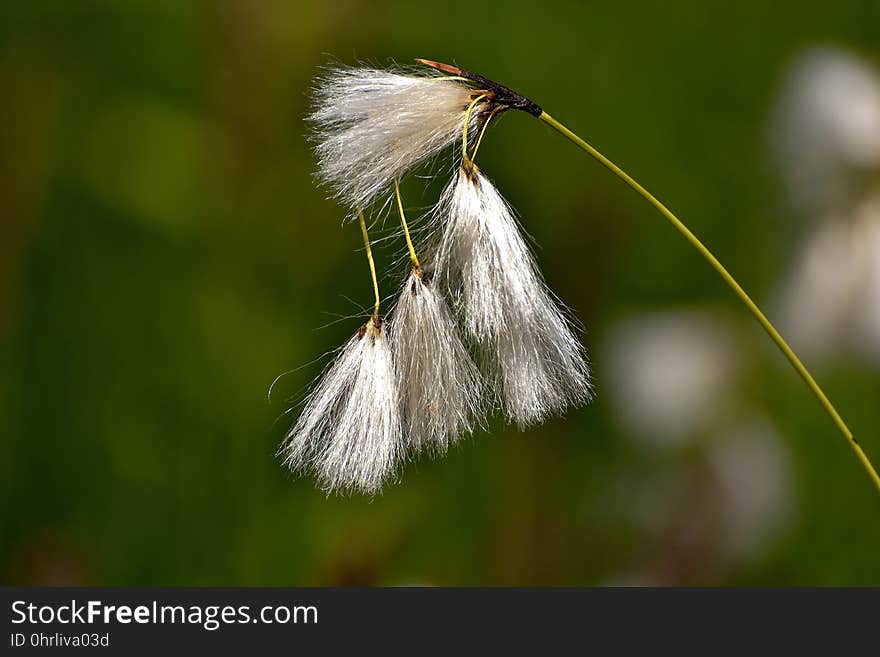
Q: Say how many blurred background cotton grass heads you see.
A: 4